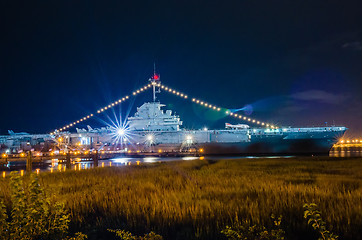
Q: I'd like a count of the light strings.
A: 2